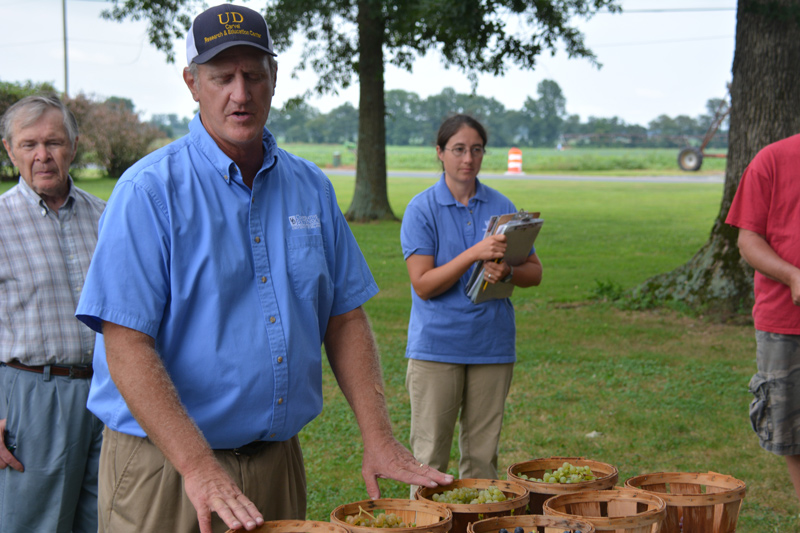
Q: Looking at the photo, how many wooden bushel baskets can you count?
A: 7